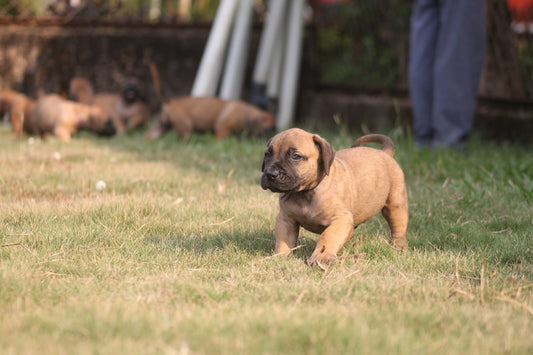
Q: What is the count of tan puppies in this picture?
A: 5